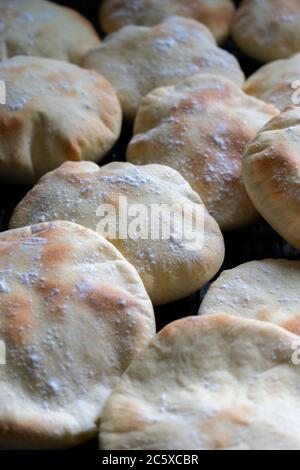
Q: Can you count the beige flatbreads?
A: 12